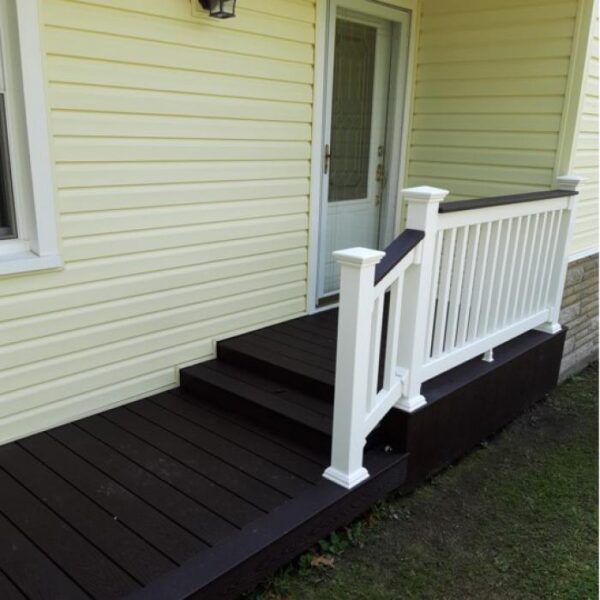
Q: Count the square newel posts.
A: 3